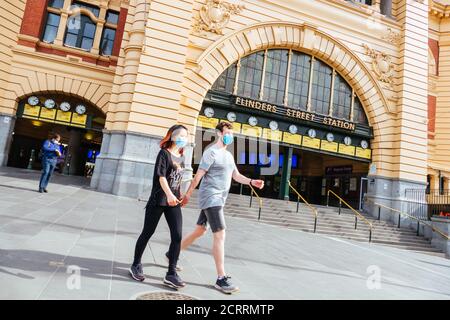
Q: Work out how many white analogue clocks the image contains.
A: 13